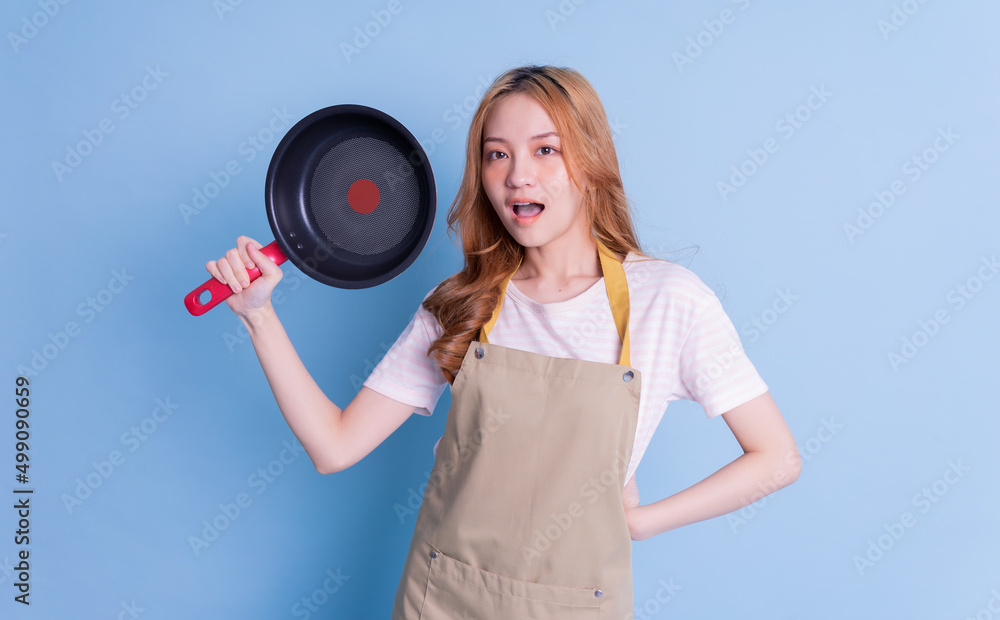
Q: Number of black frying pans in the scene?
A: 1